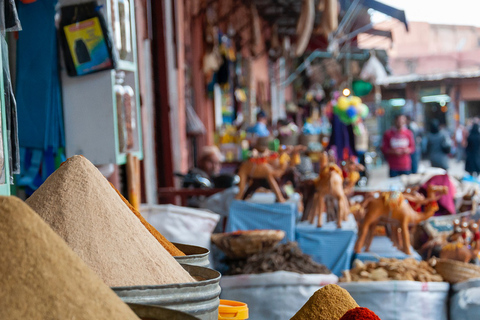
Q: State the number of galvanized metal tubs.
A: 3